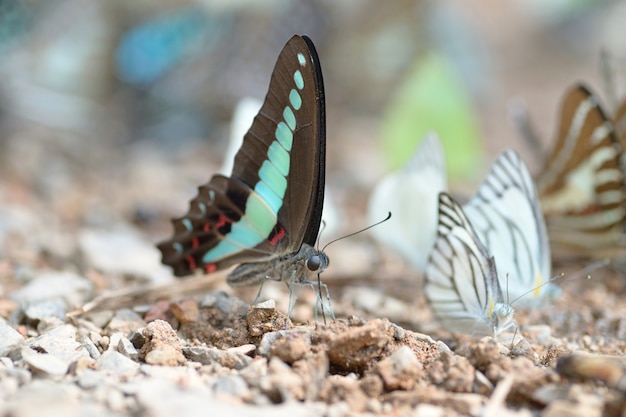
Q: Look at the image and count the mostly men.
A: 0